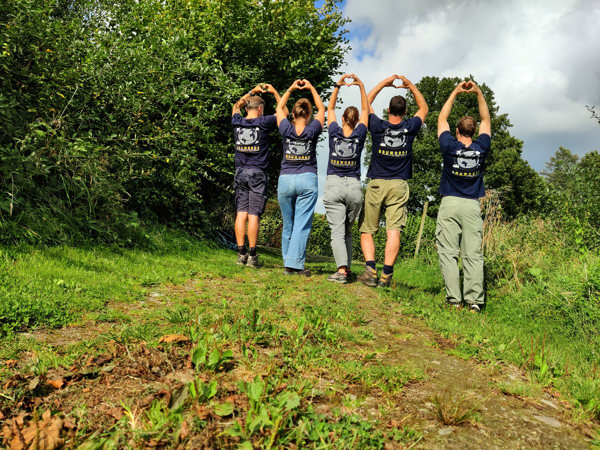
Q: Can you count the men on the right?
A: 2